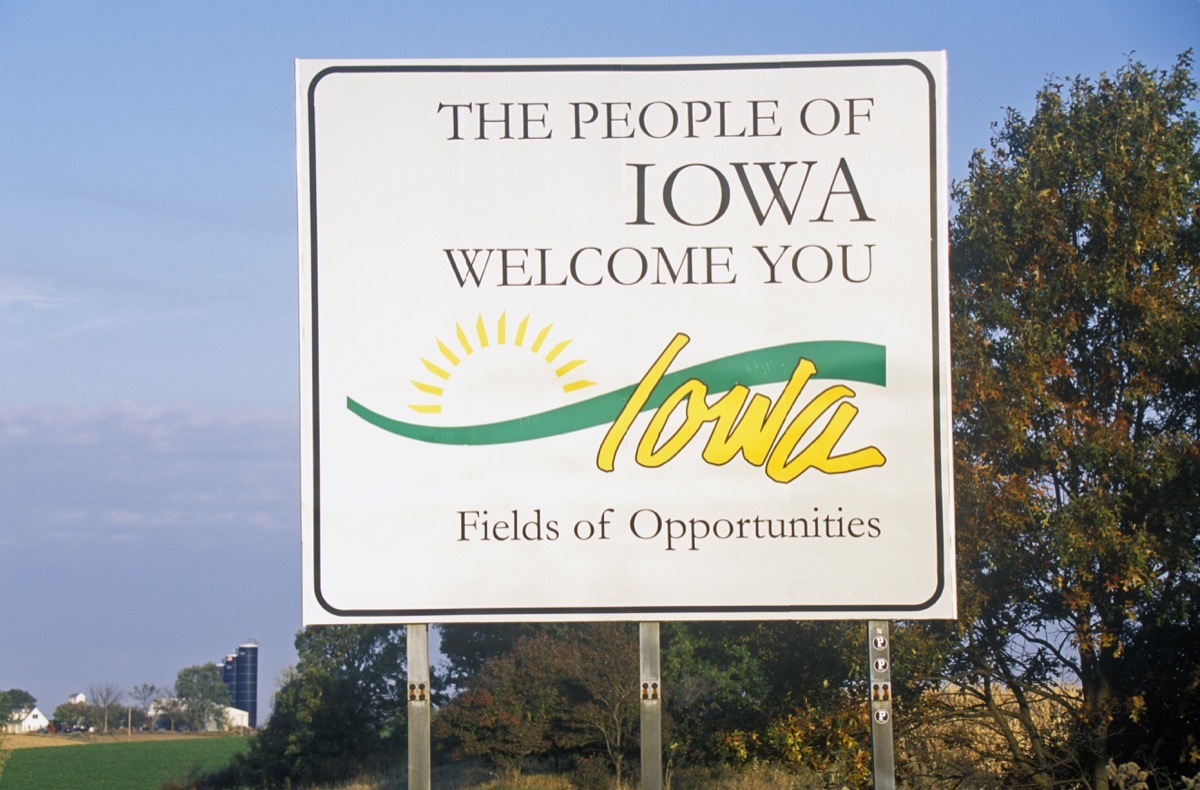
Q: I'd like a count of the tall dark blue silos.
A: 3